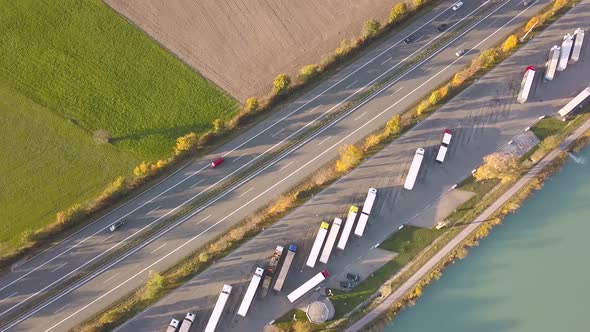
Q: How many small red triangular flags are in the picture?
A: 0